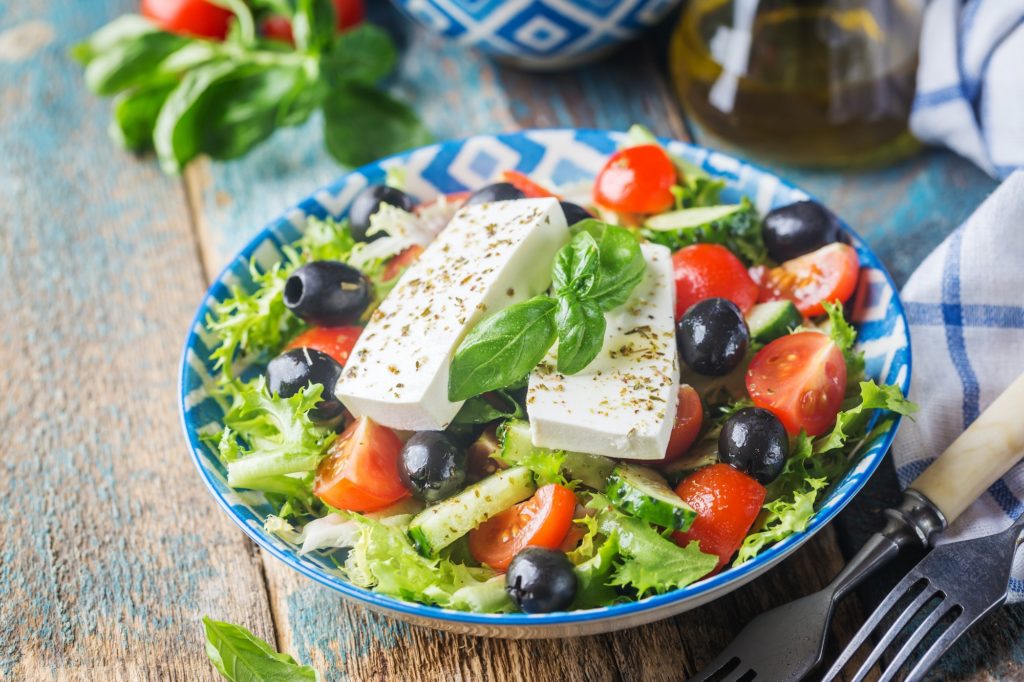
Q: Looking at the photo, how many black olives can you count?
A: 10